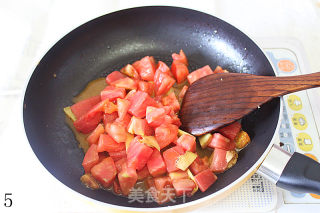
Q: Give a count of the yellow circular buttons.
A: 3